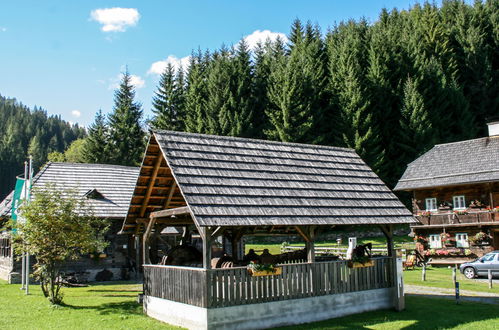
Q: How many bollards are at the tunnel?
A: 0